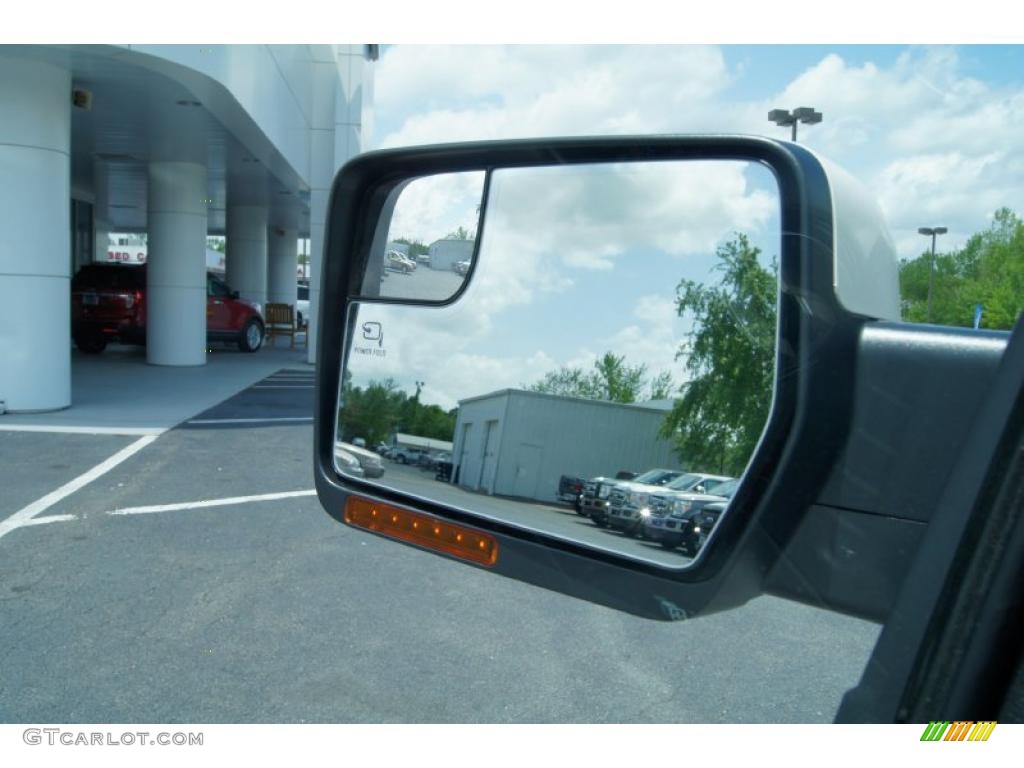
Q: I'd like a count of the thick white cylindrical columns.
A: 4